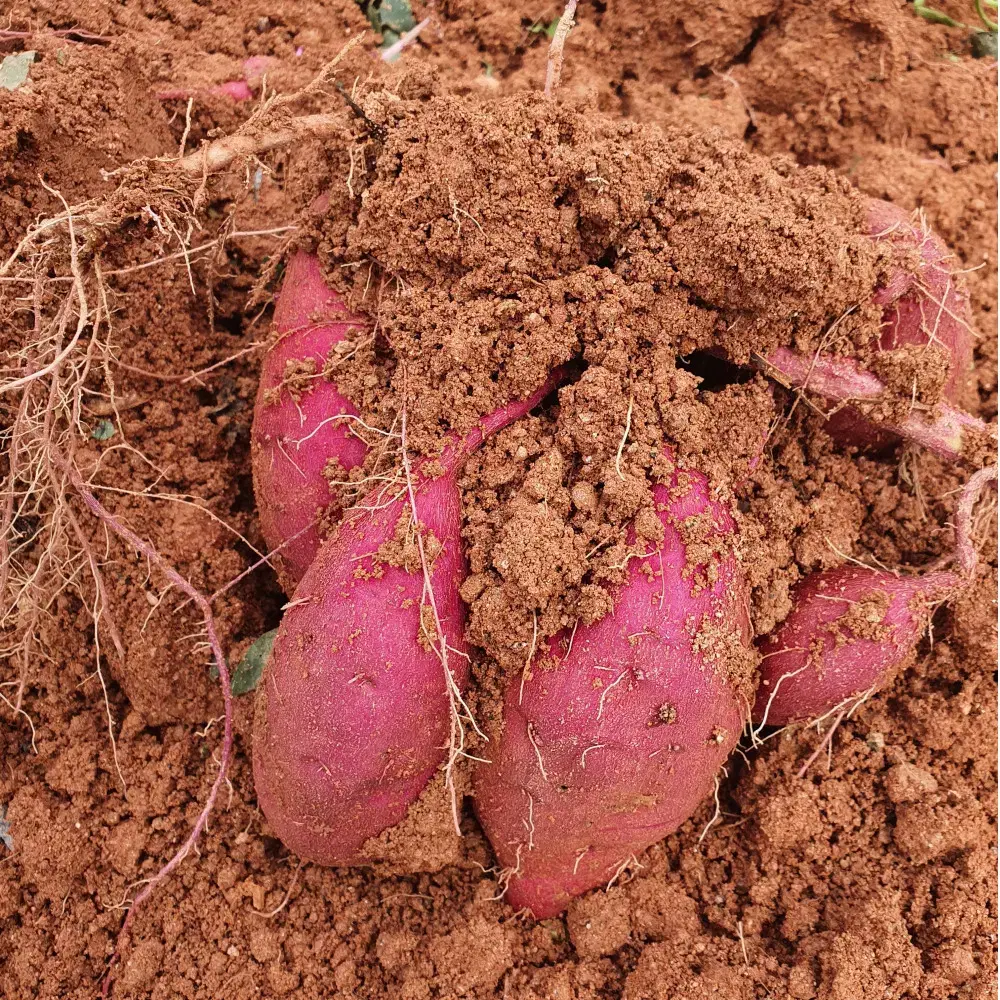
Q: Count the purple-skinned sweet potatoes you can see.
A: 5